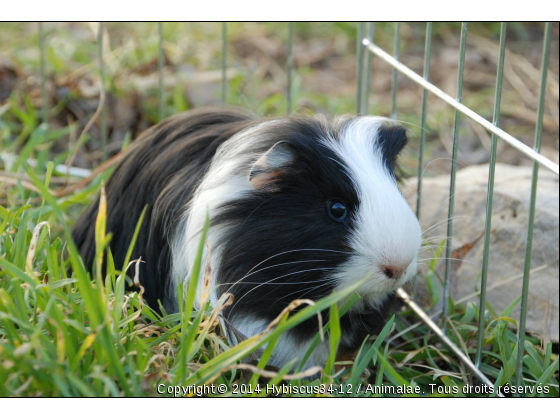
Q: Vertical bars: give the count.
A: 12